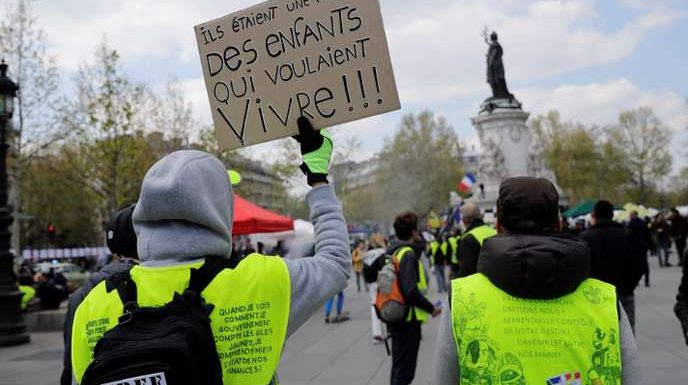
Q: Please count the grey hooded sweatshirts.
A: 1